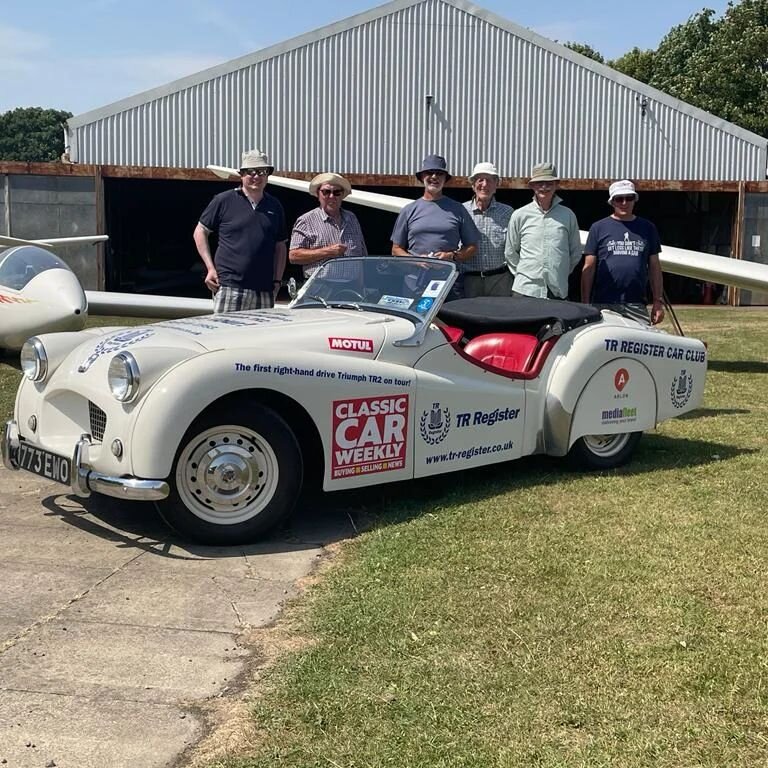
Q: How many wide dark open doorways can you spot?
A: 1